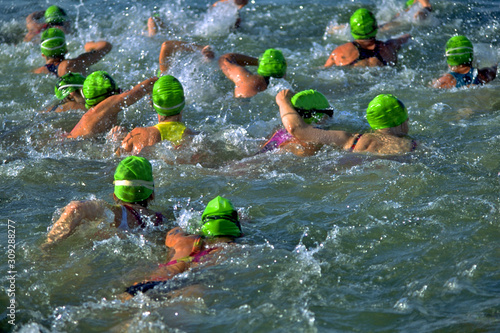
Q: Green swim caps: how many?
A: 13